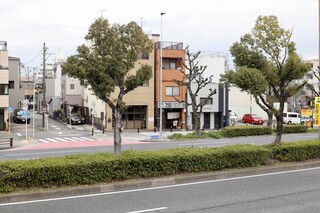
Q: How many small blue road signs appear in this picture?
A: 2